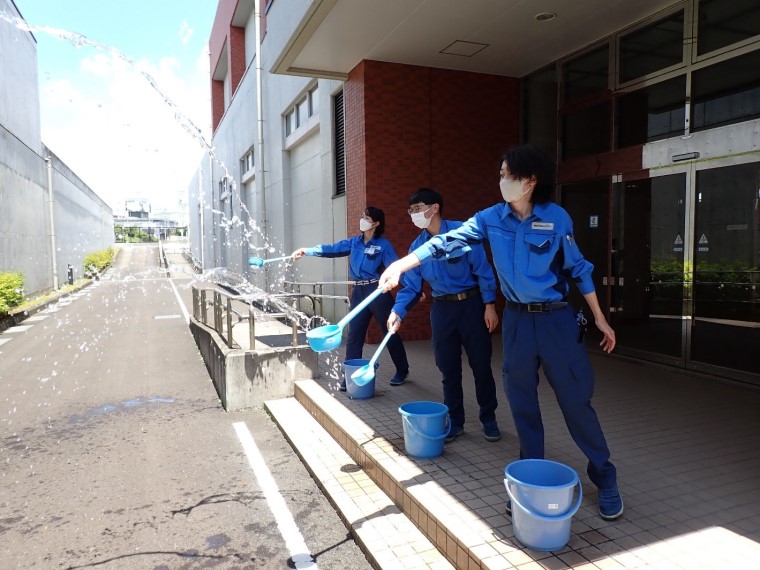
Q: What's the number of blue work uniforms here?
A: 3